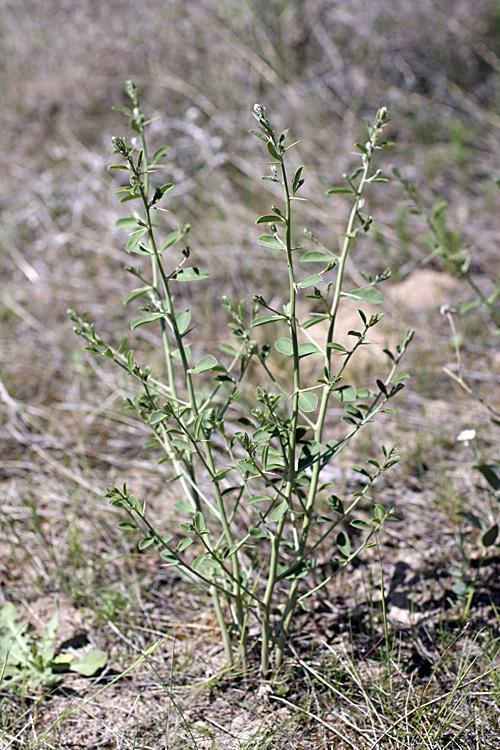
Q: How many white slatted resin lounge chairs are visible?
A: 0